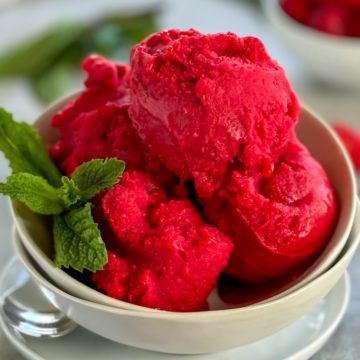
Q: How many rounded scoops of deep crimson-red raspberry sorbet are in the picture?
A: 4